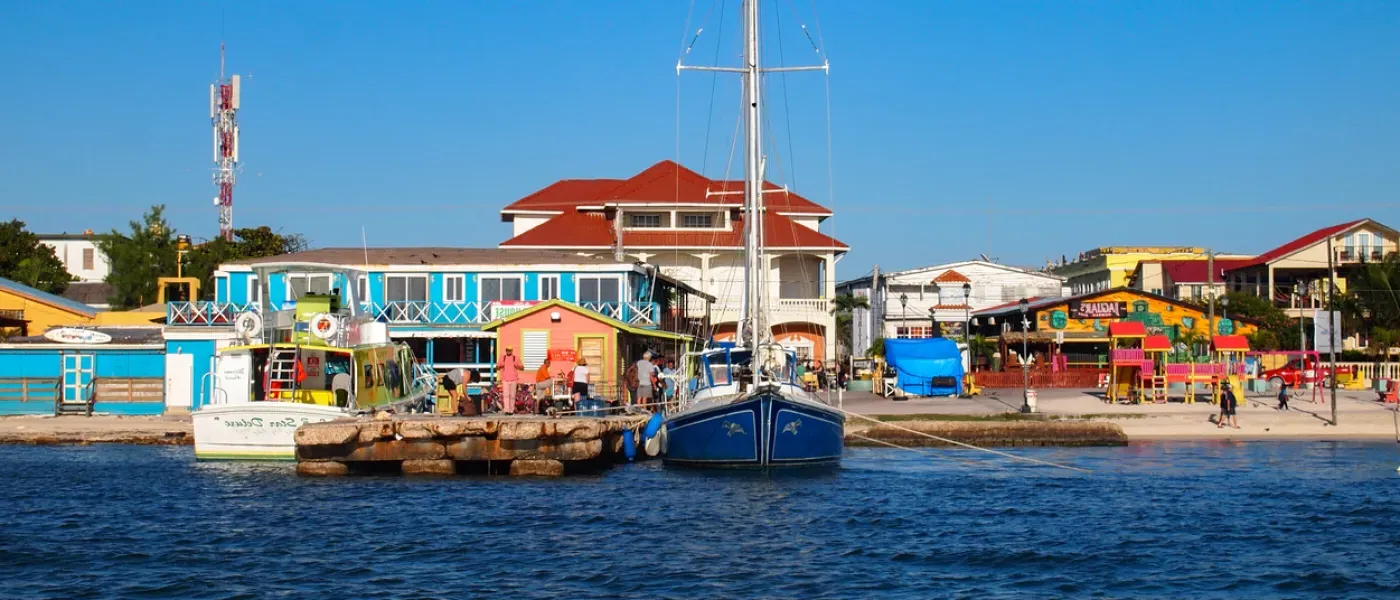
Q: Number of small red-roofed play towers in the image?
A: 3